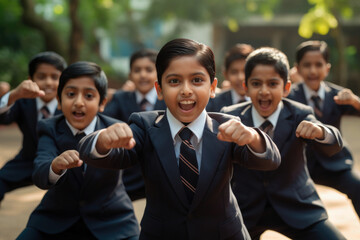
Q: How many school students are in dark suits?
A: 7